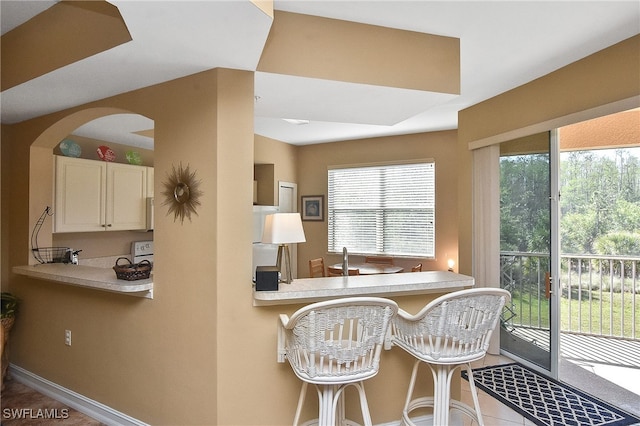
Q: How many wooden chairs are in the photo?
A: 4